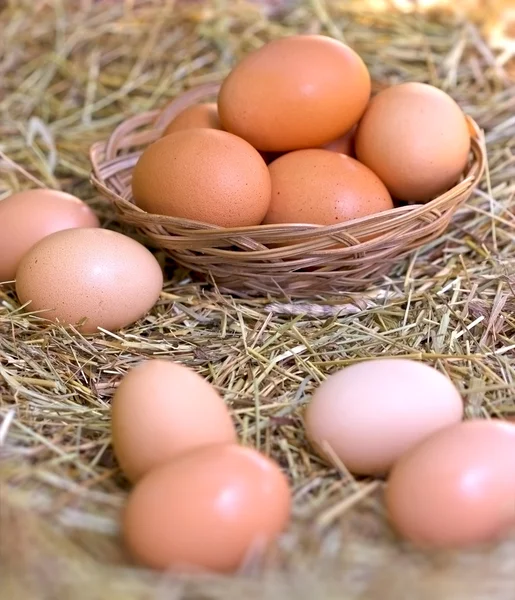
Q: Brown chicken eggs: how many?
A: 12